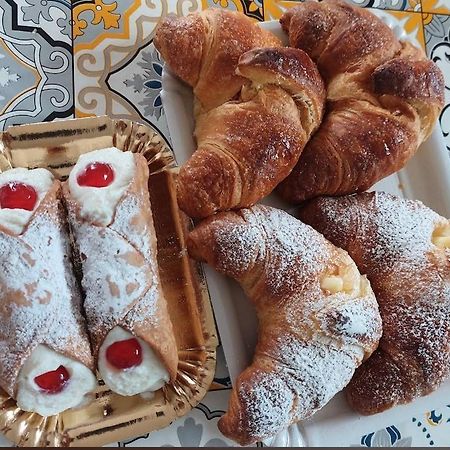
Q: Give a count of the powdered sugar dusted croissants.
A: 2